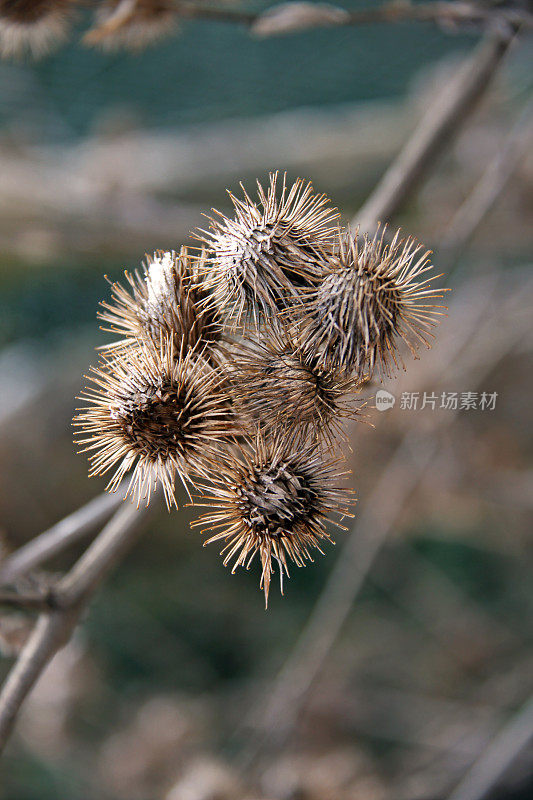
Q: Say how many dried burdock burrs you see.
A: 6